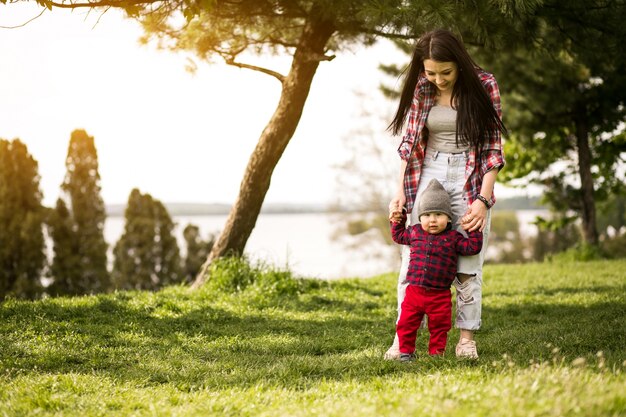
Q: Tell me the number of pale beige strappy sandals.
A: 2